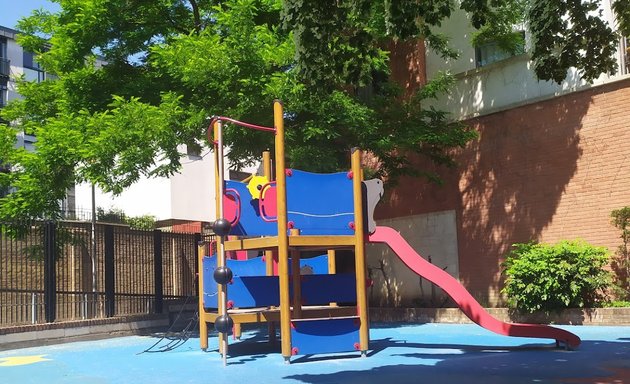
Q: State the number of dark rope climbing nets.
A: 1